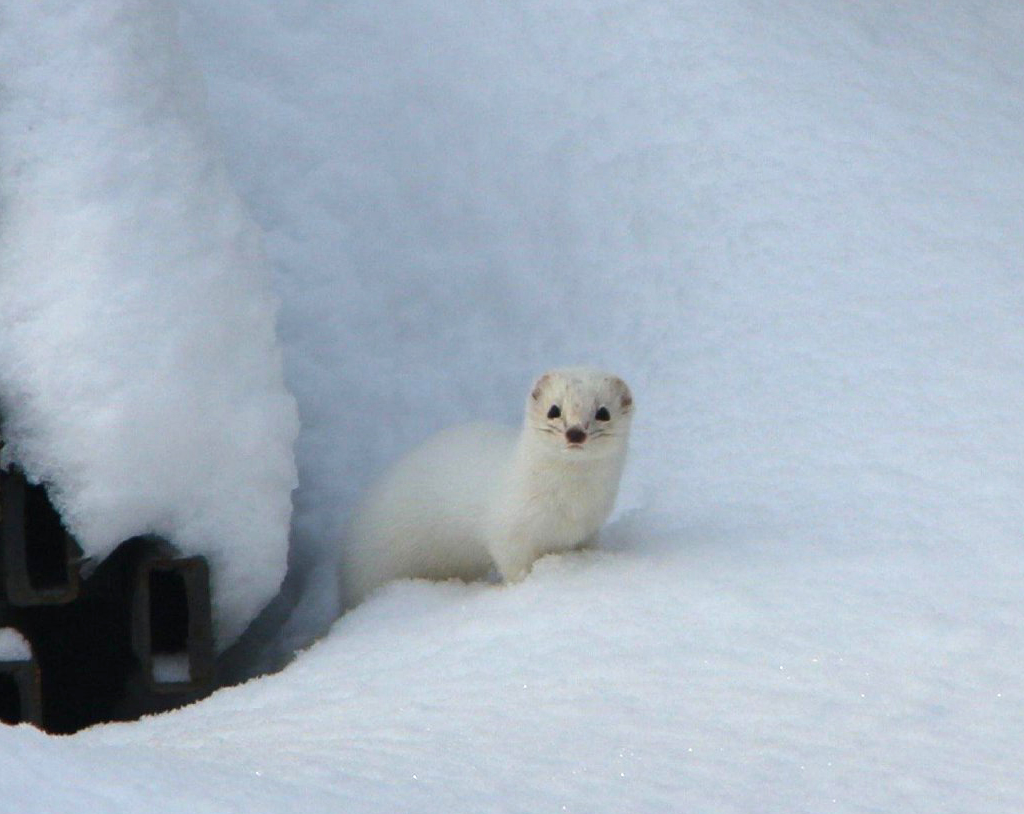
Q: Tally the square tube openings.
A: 3